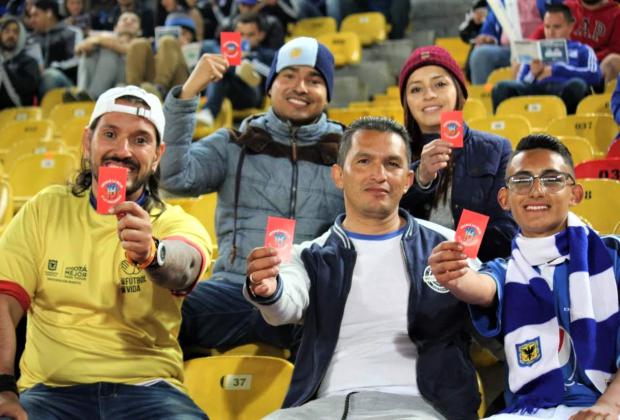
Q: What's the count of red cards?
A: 5